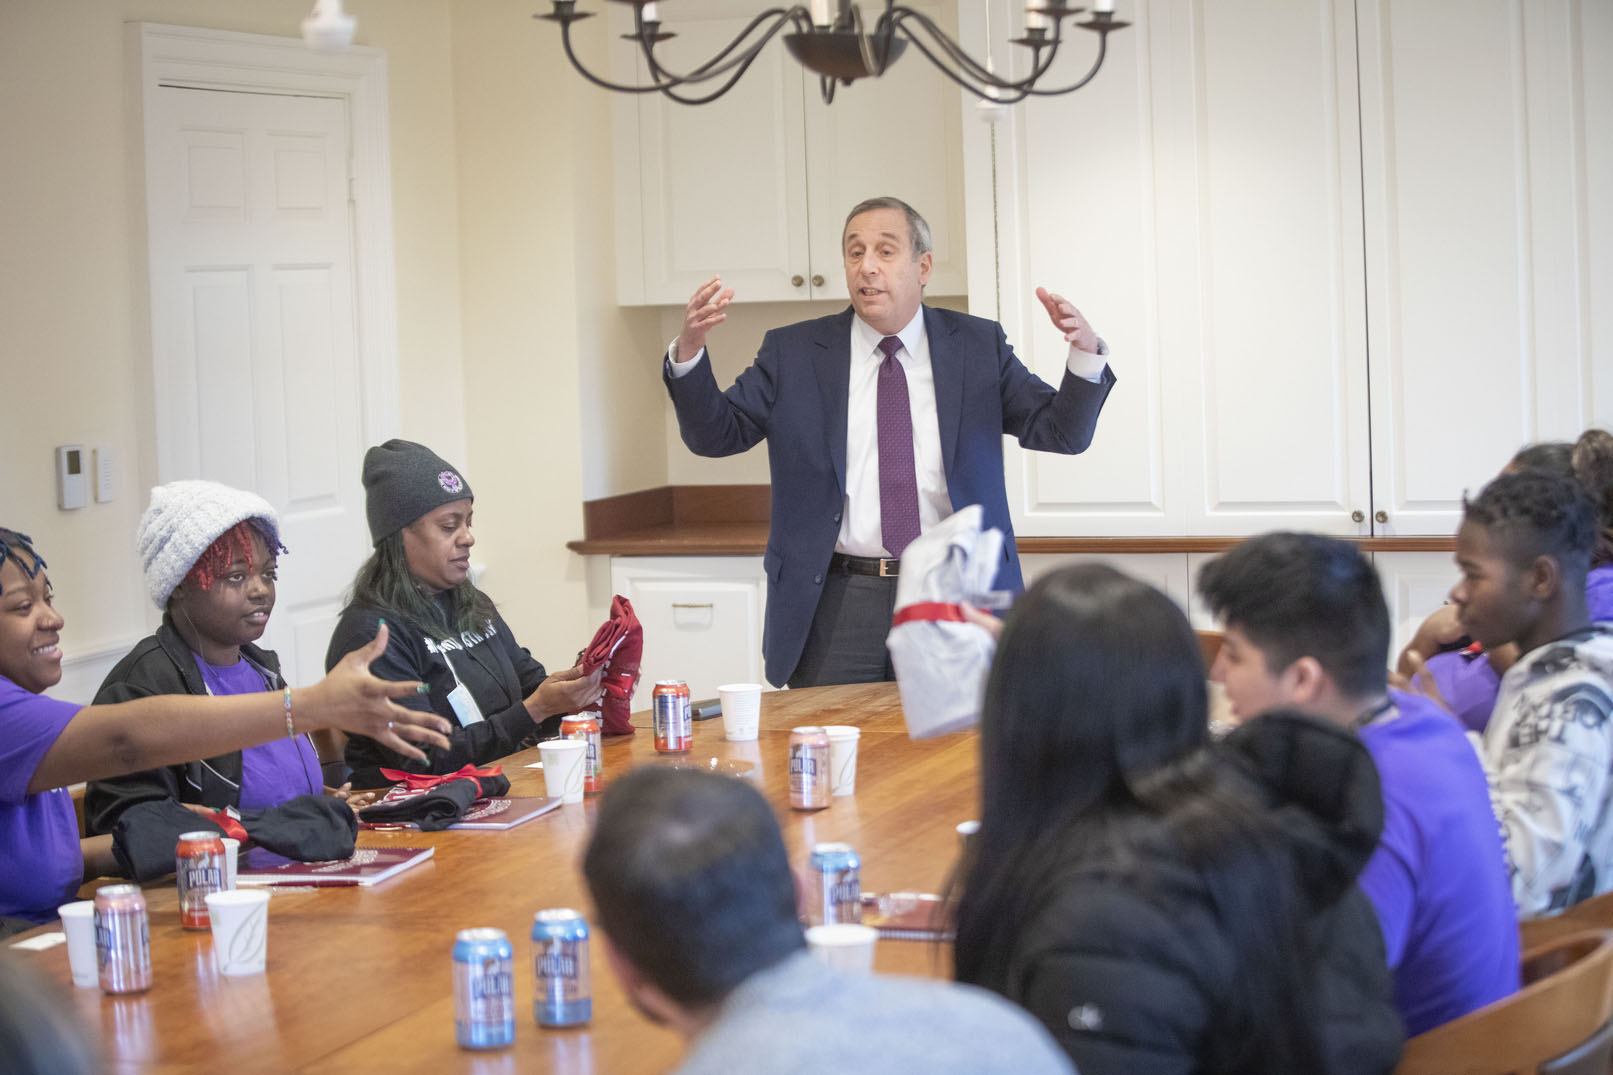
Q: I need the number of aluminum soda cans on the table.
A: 8